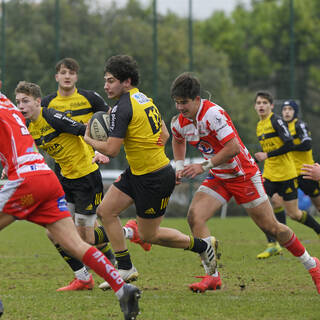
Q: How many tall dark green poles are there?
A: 5